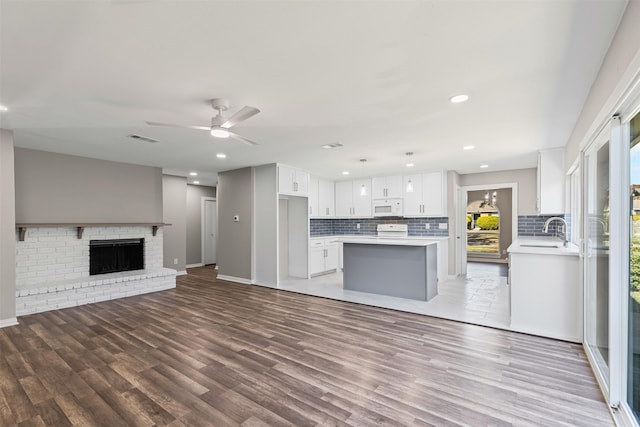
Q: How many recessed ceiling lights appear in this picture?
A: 9